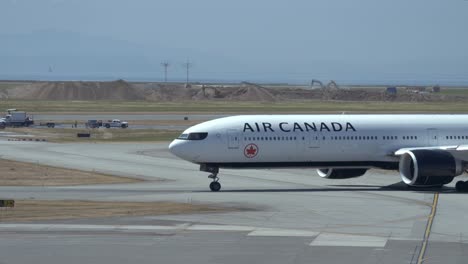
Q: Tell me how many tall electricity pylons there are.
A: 2